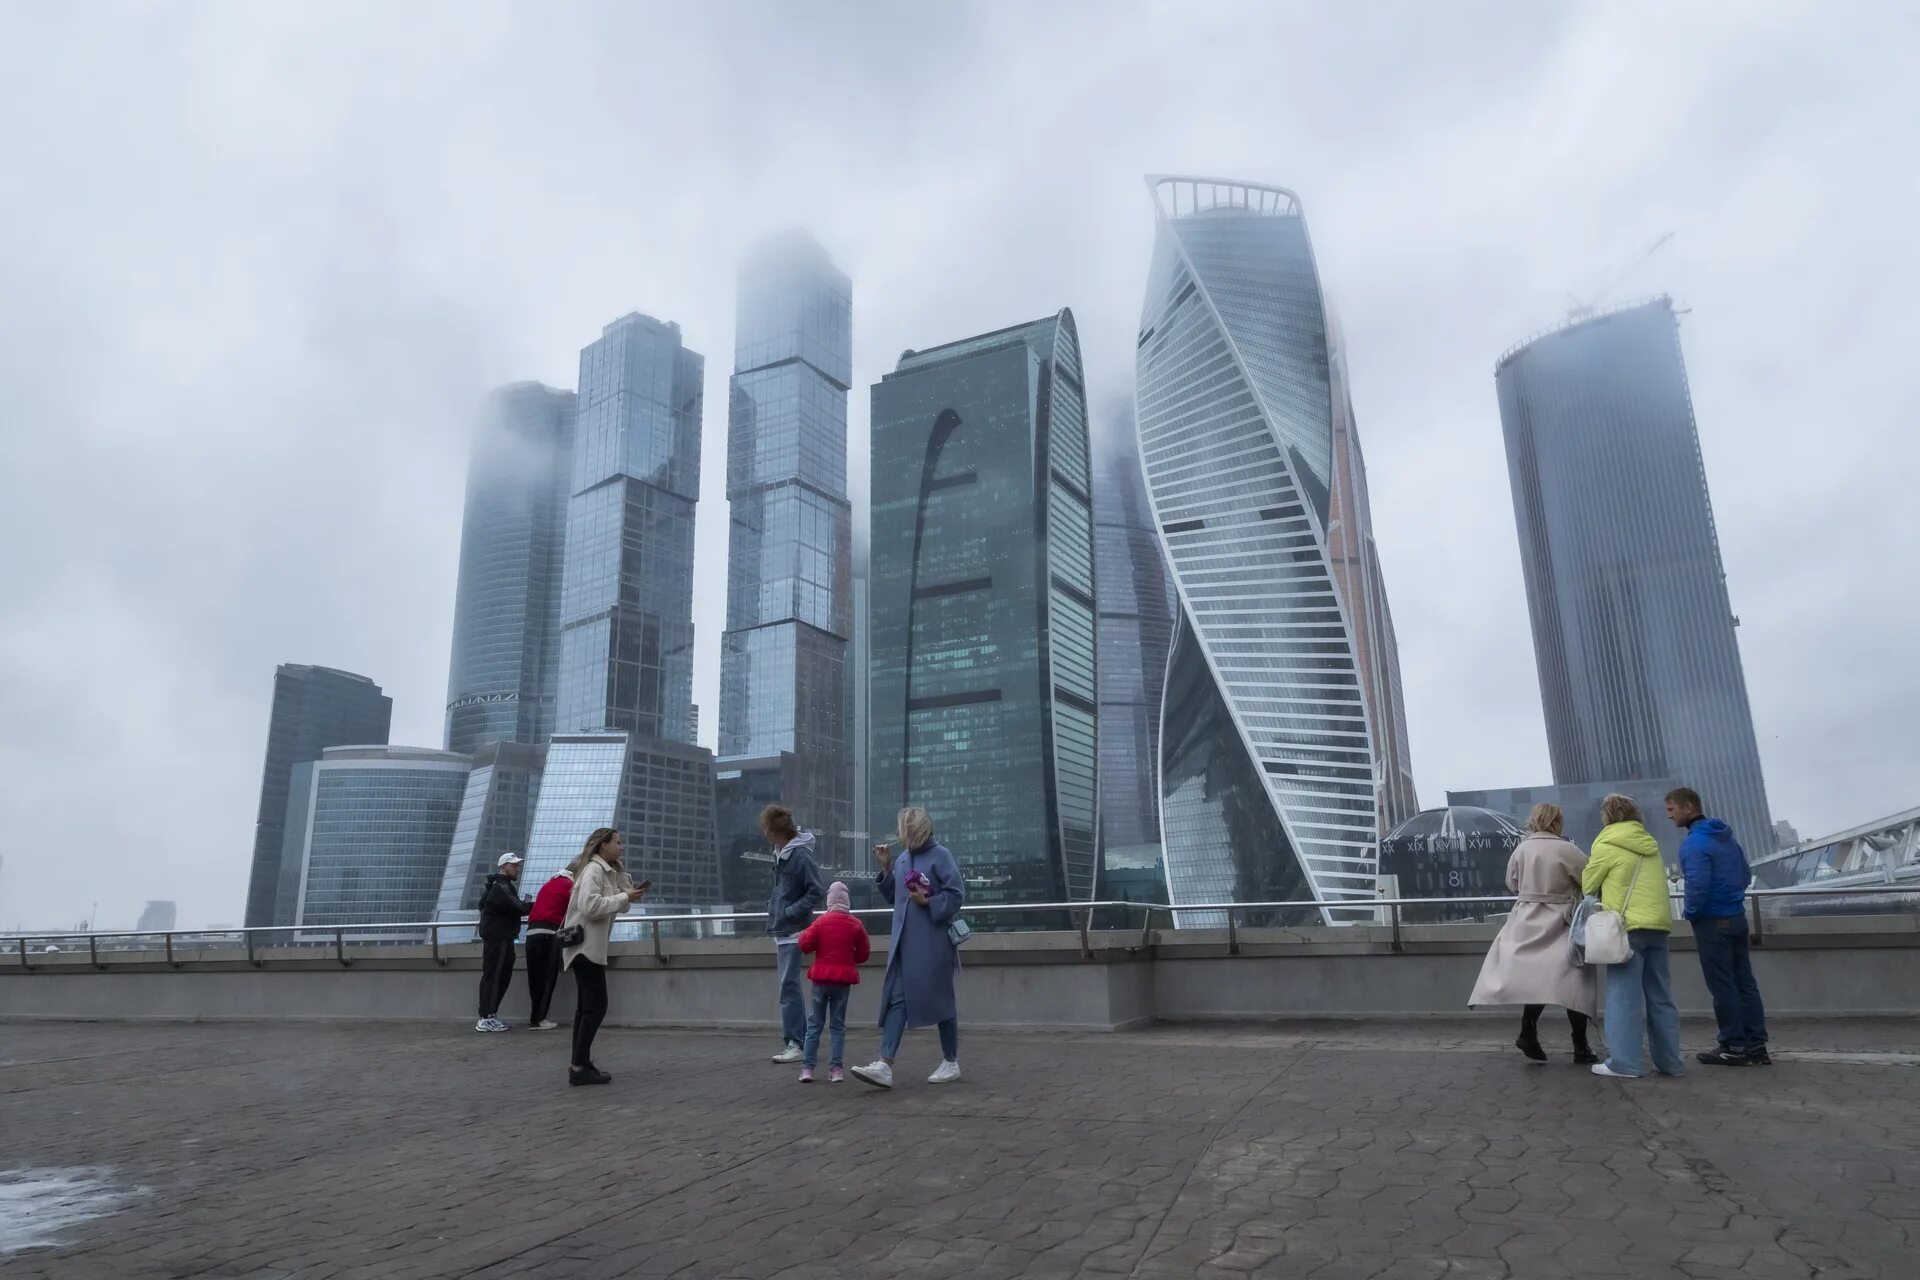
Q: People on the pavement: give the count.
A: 9